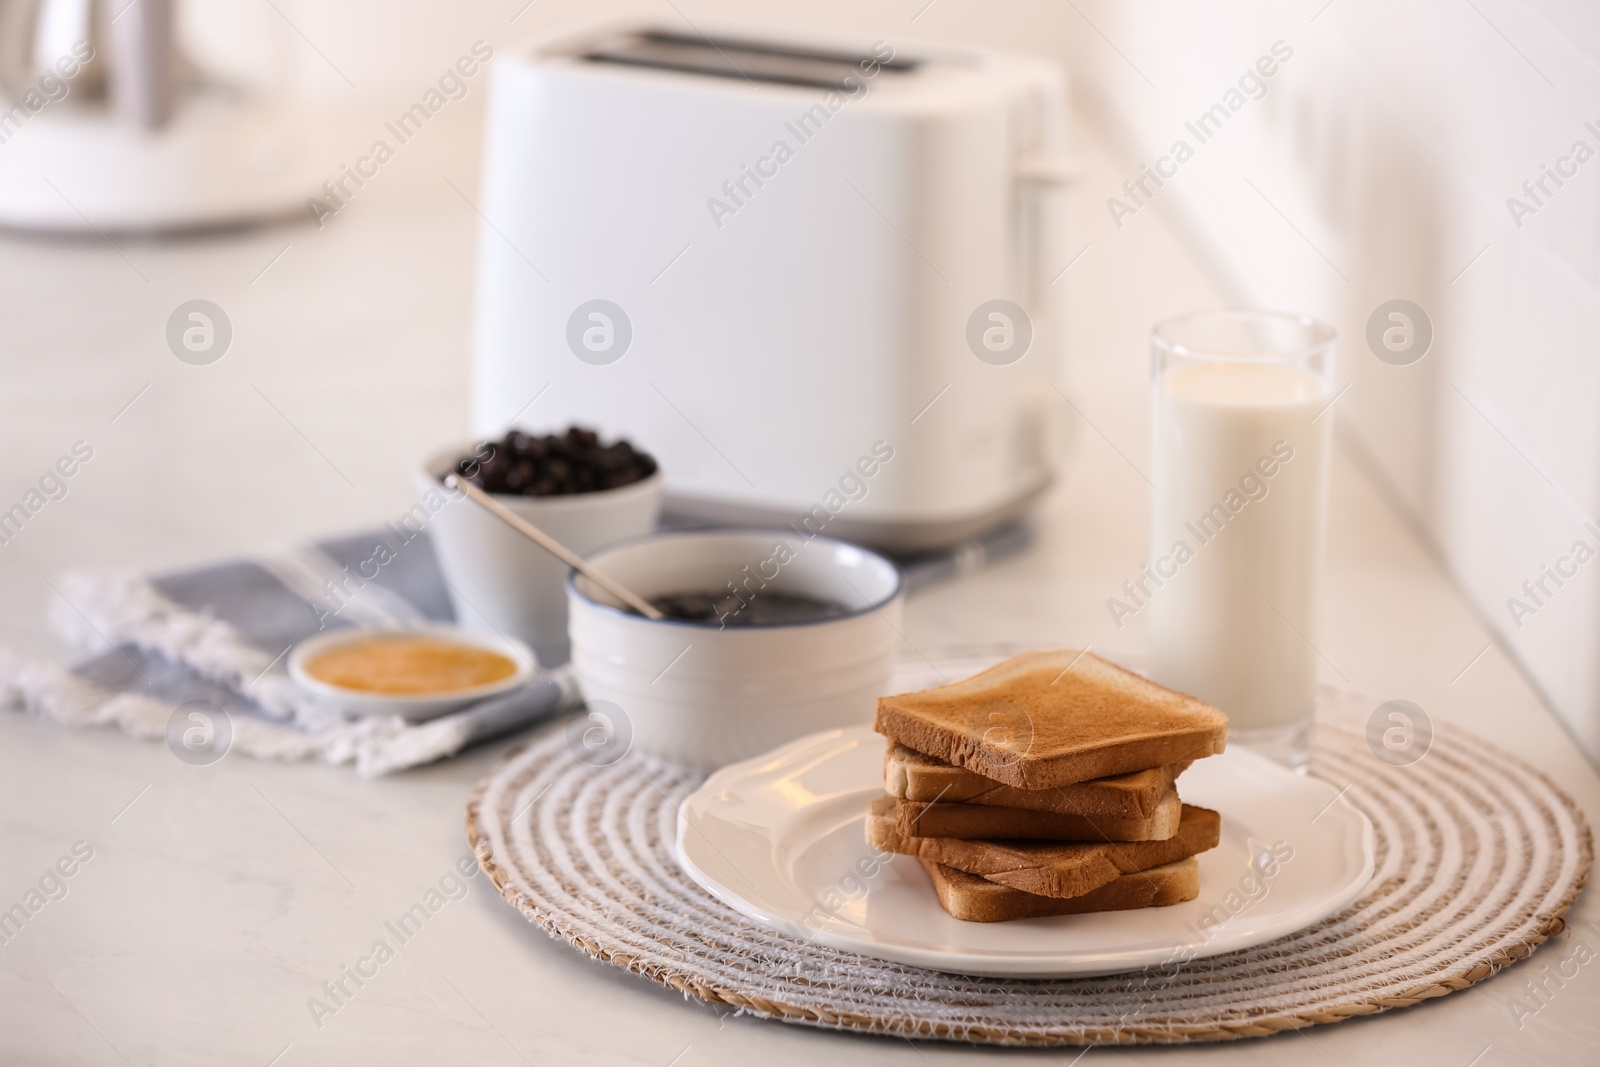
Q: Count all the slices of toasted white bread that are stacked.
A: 5